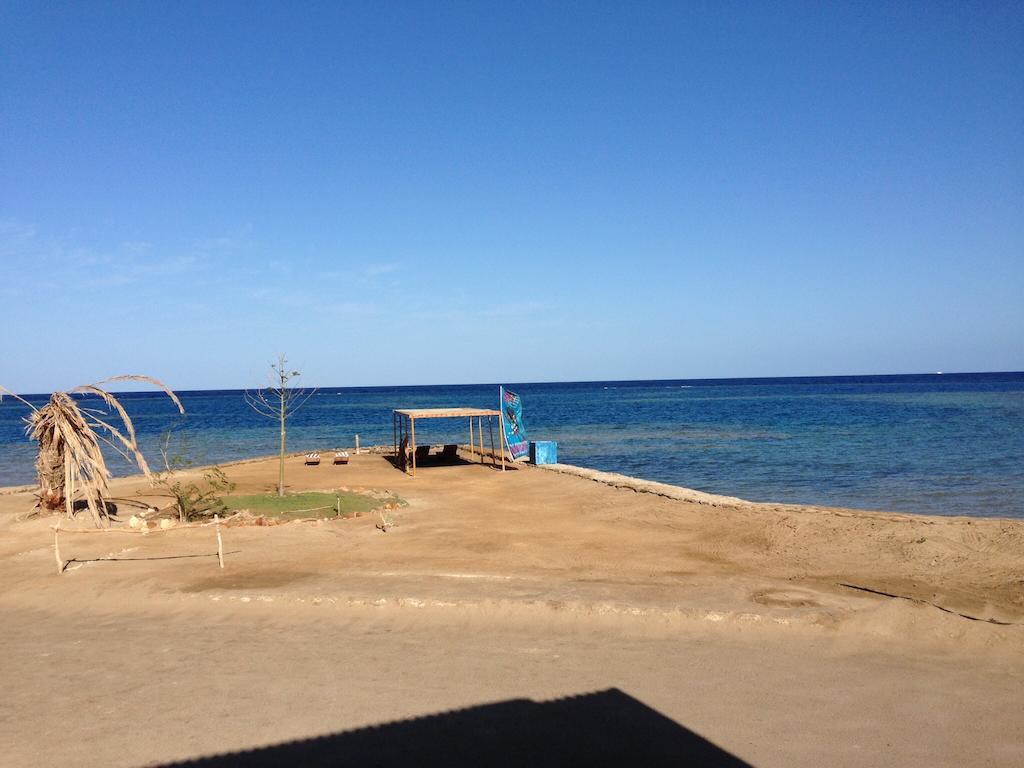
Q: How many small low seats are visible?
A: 2